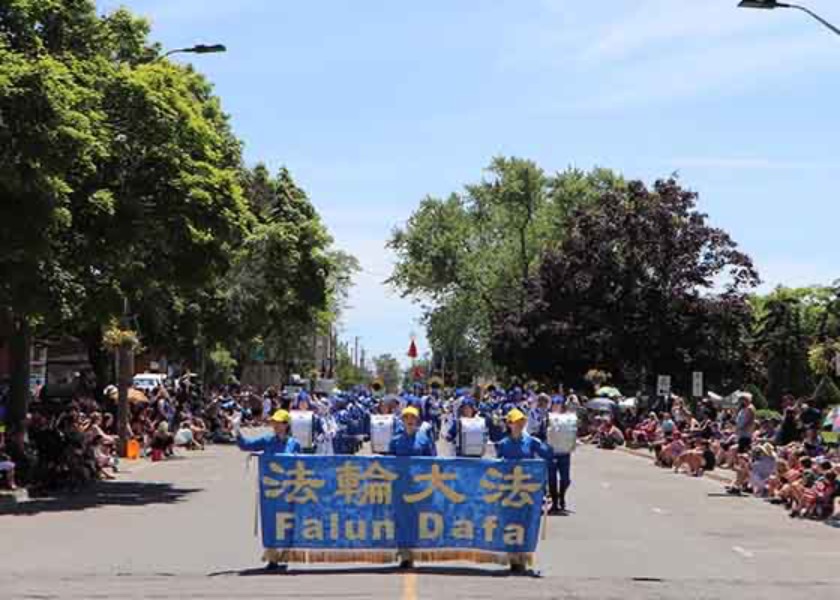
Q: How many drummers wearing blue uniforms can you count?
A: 4